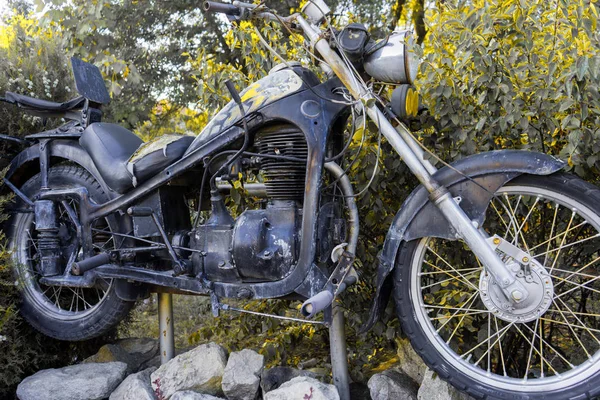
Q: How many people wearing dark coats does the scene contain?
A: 0